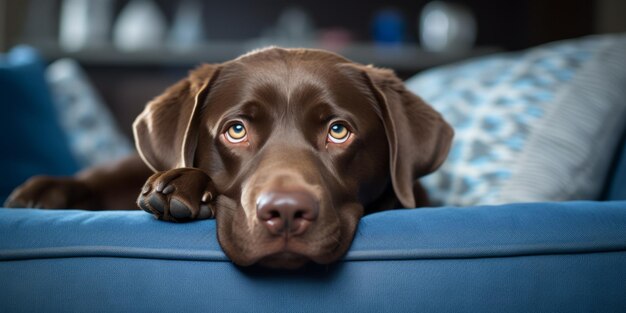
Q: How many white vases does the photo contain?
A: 3